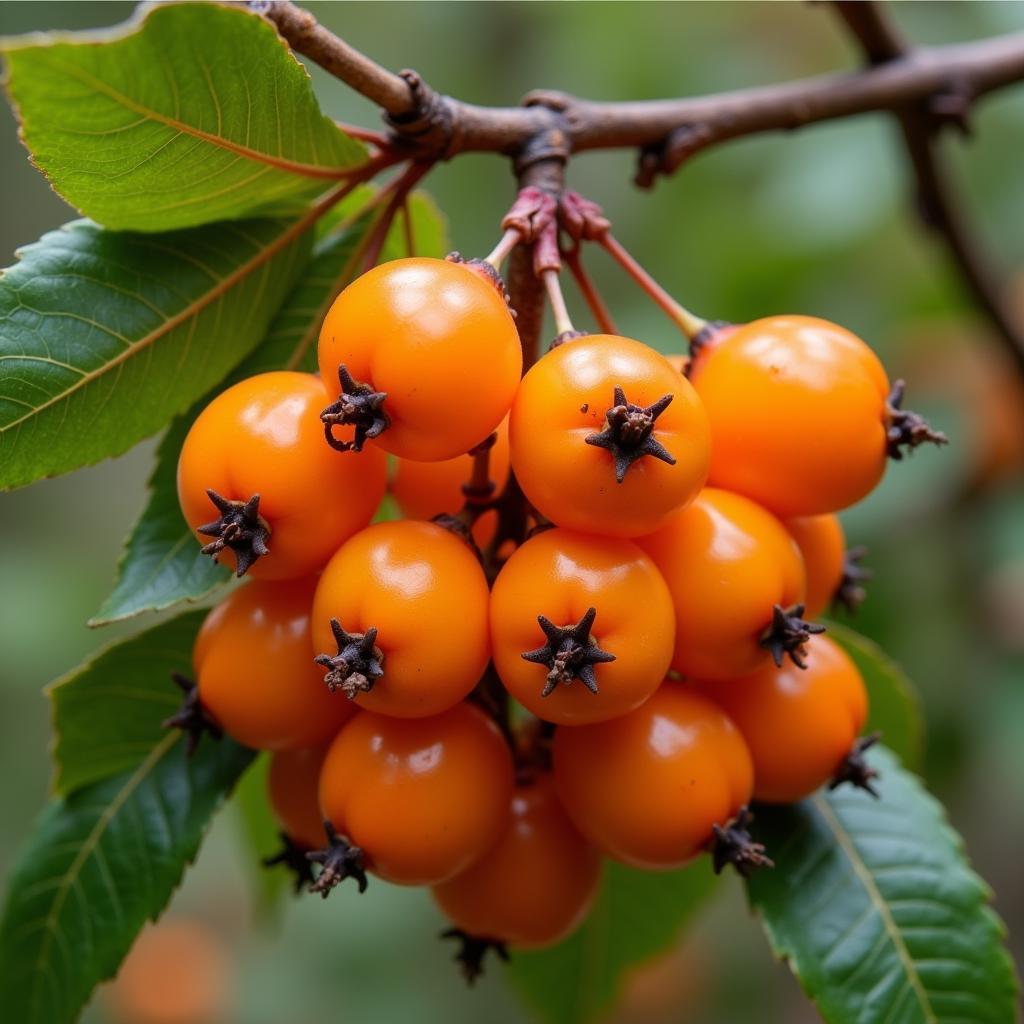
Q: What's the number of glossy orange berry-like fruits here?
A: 15